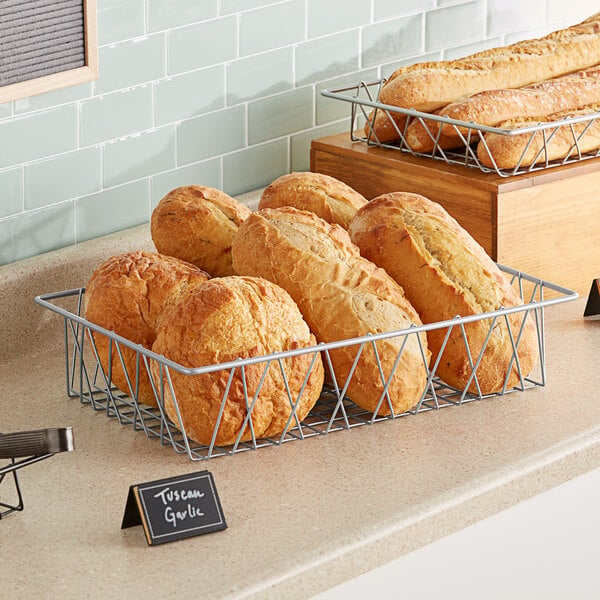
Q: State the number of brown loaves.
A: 11